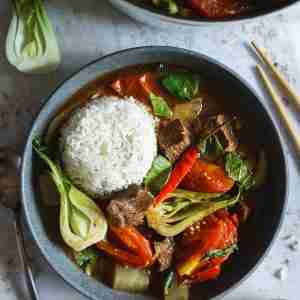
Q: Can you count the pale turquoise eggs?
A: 0